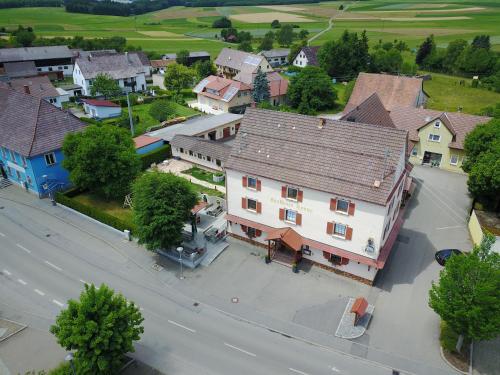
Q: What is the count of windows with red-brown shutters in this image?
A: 8